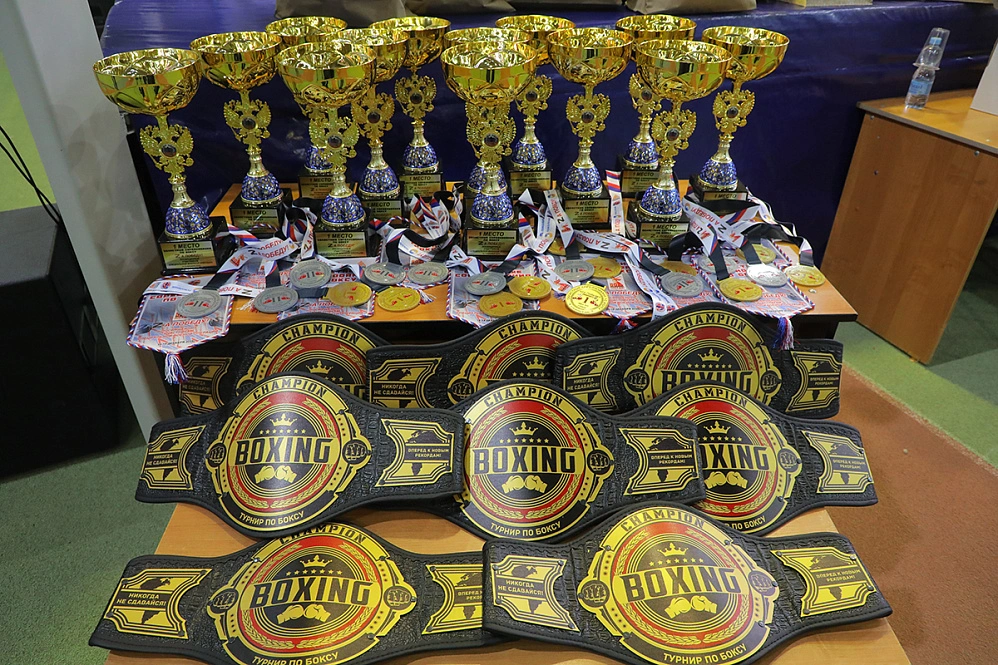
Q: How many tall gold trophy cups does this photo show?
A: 13